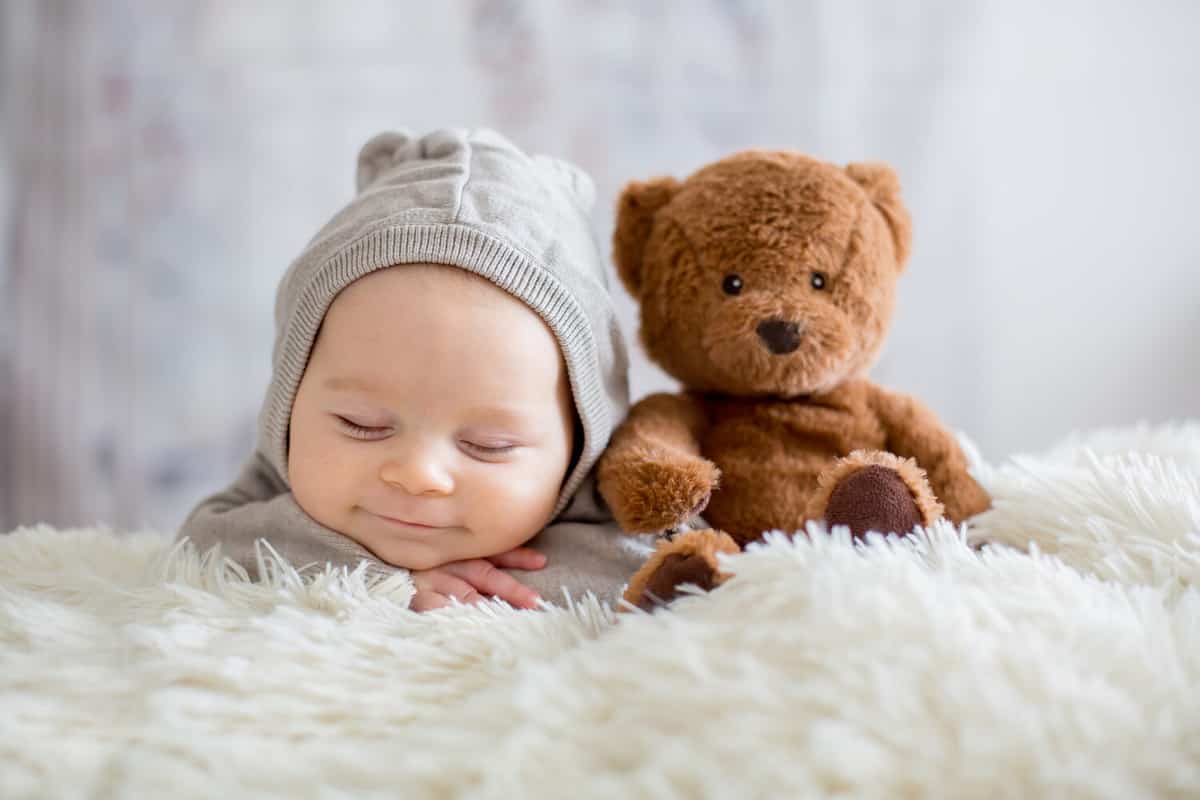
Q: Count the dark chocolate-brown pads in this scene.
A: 2